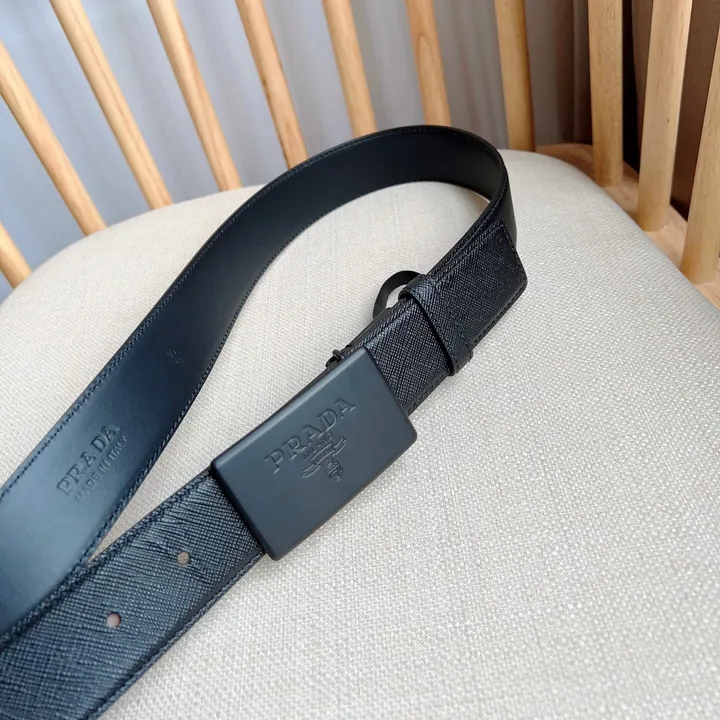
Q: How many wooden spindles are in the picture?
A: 11